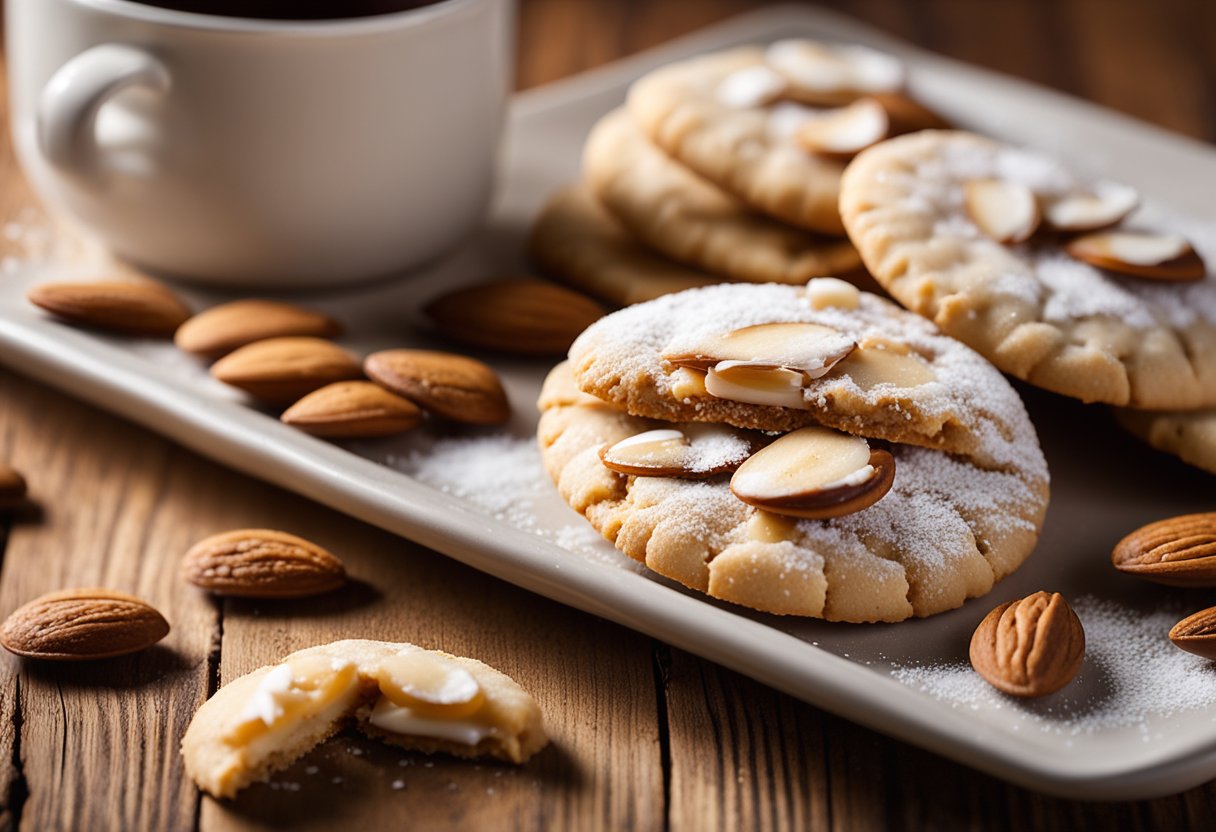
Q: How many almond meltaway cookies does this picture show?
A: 8